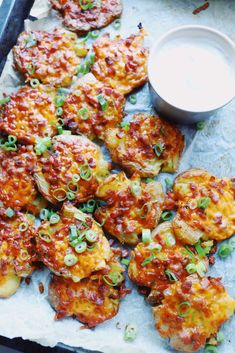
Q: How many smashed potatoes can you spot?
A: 15